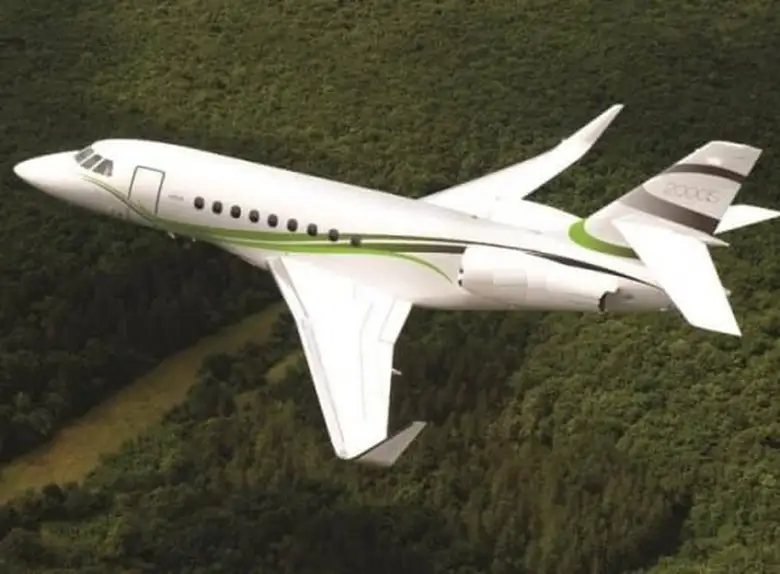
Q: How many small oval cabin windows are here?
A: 9